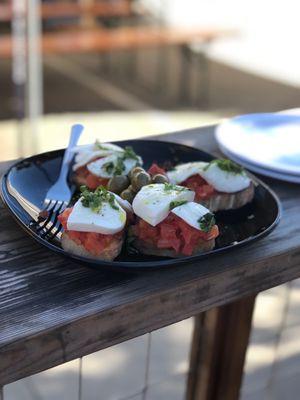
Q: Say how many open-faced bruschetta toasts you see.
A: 4